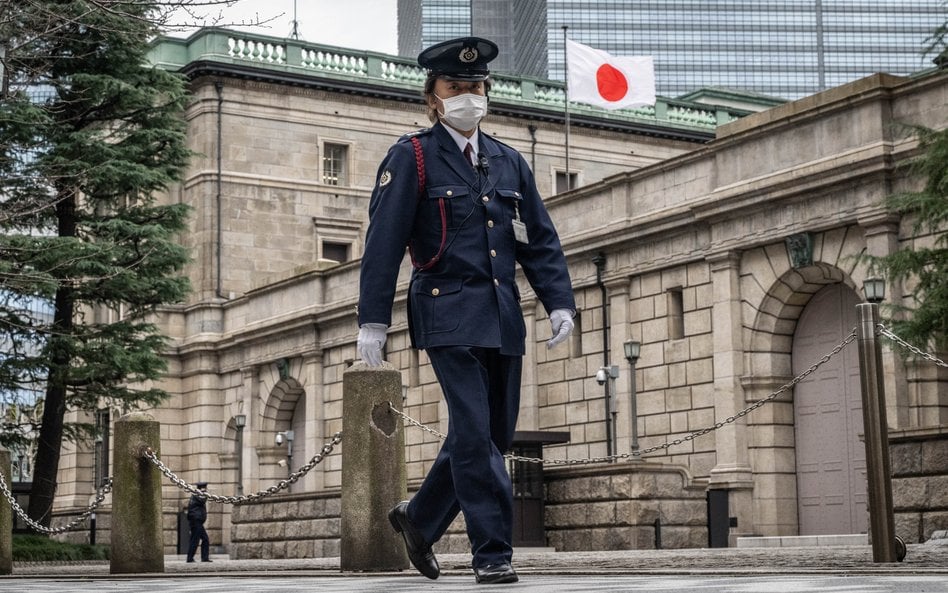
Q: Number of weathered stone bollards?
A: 3